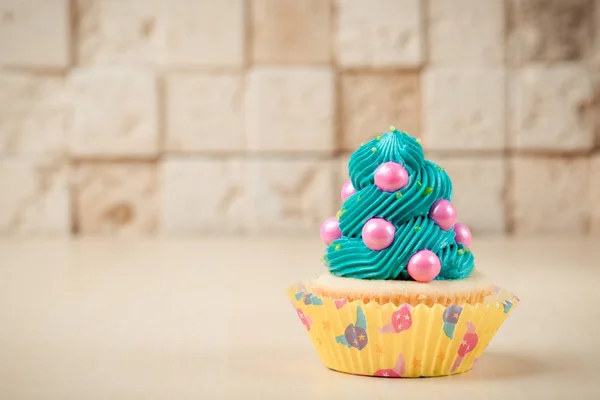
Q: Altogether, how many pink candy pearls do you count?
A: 7